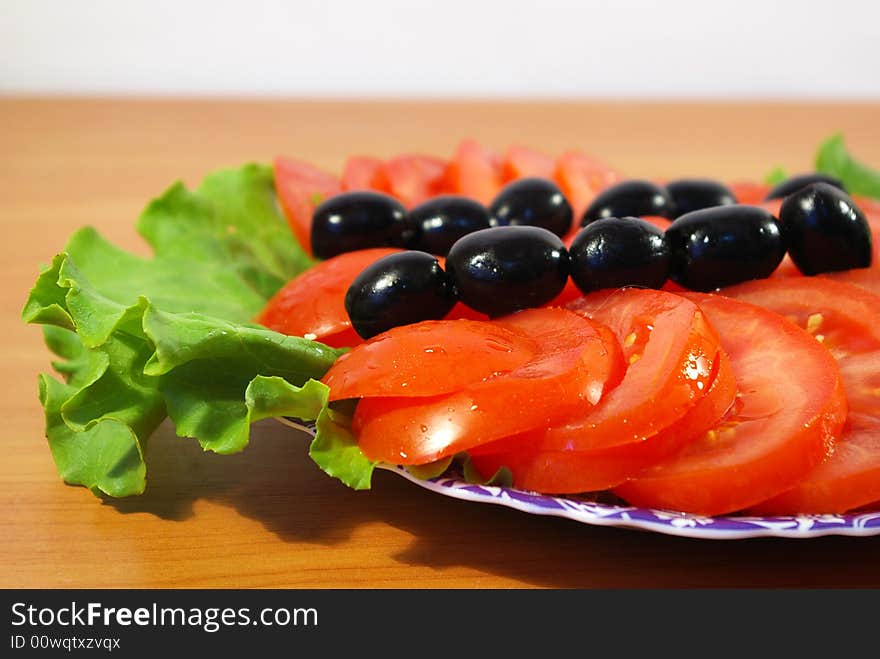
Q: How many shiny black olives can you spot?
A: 11